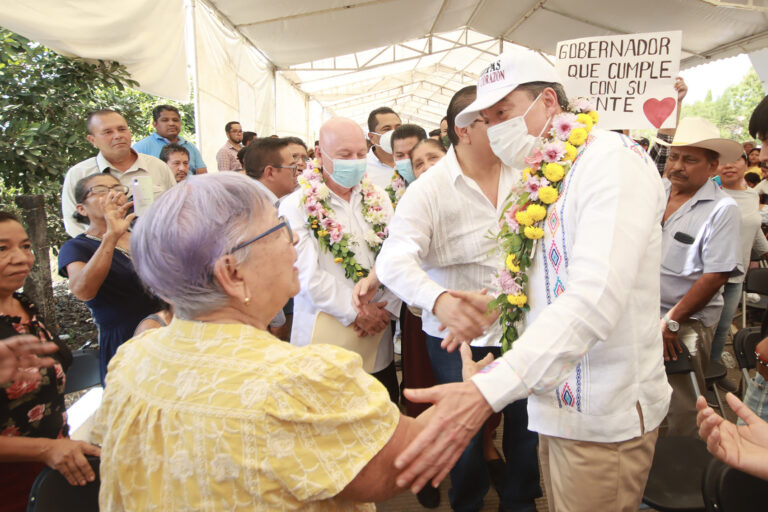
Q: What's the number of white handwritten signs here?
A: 1